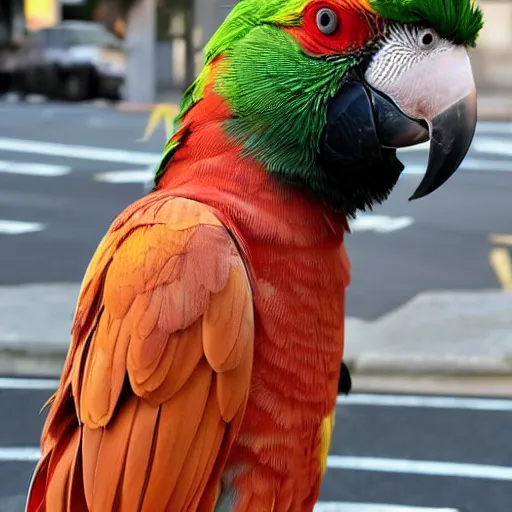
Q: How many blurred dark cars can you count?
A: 1